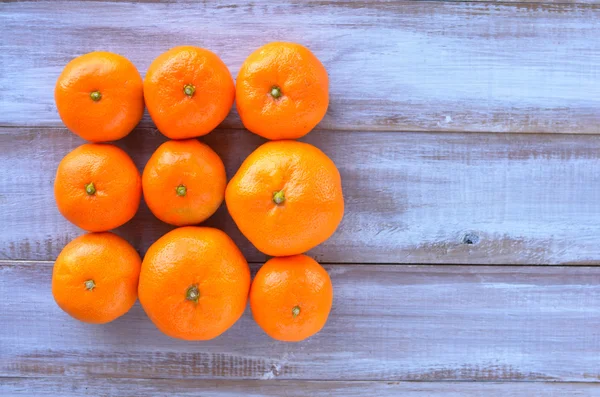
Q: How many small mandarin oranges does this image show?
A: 7